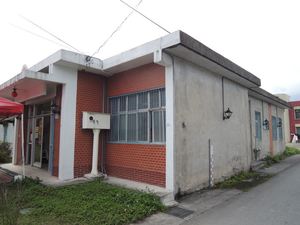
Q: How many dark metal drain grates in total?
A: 1